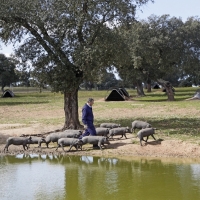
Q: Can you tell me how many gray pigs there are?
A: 11